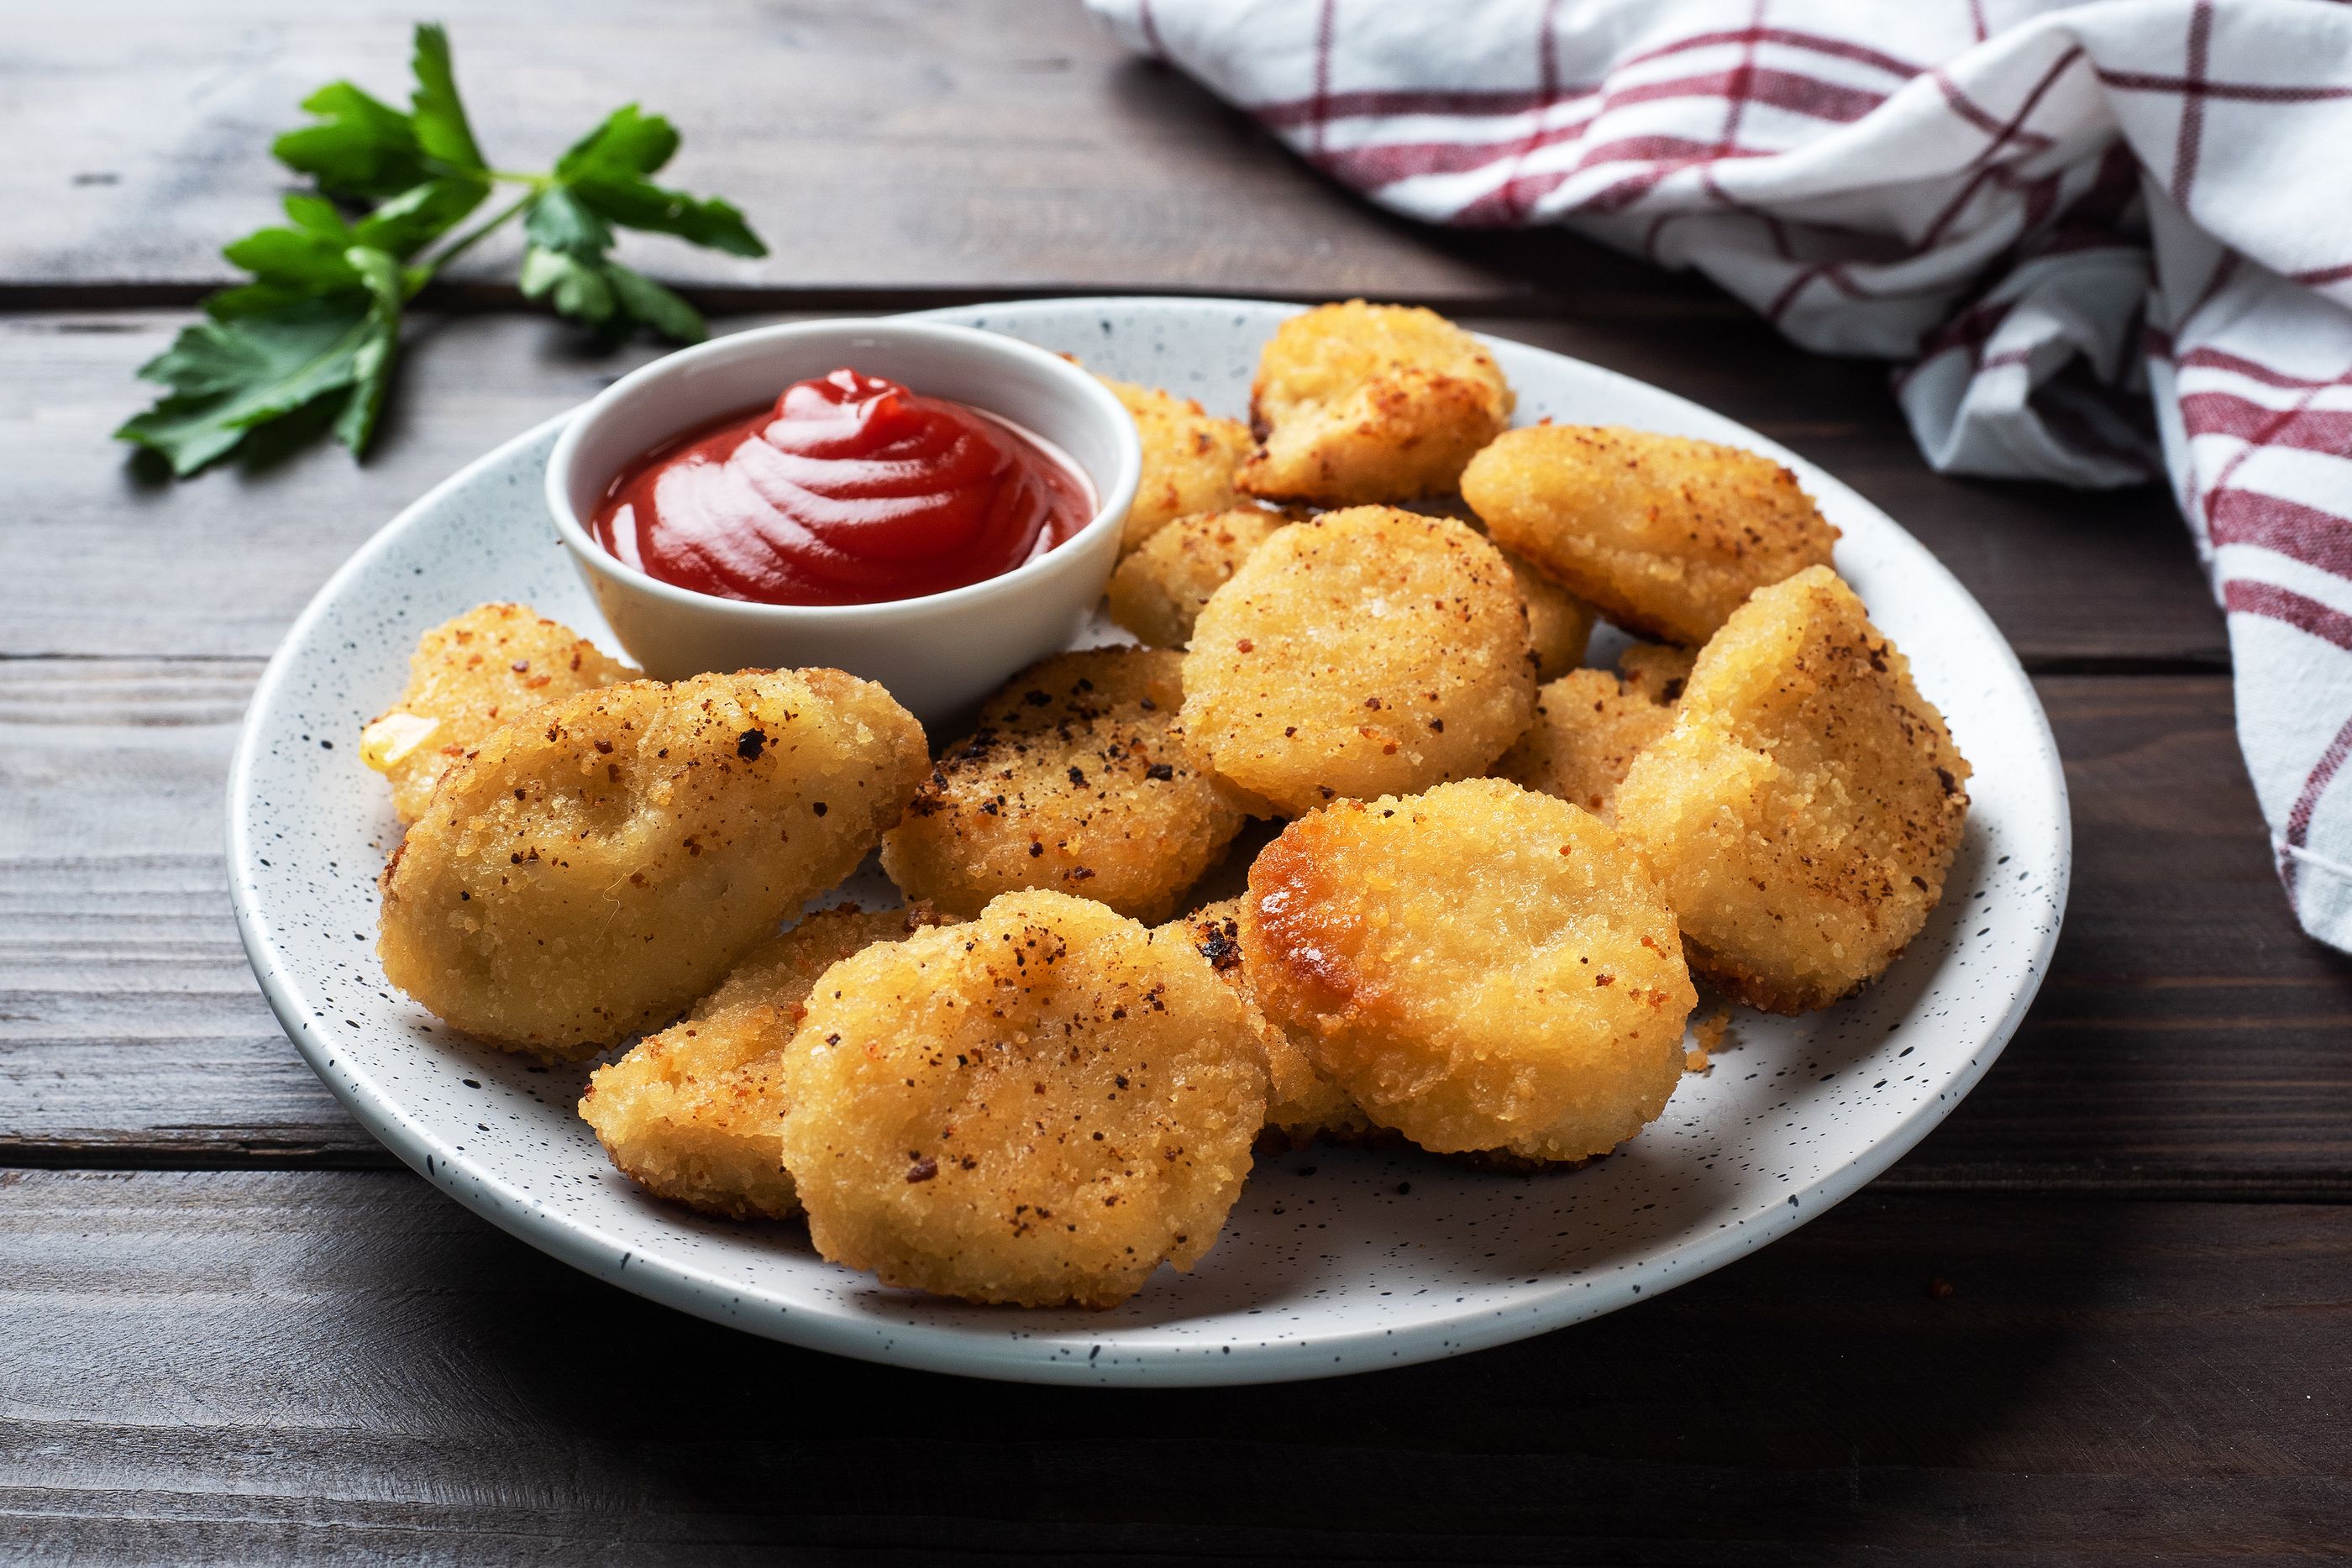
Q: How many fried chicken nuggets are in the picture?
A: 15